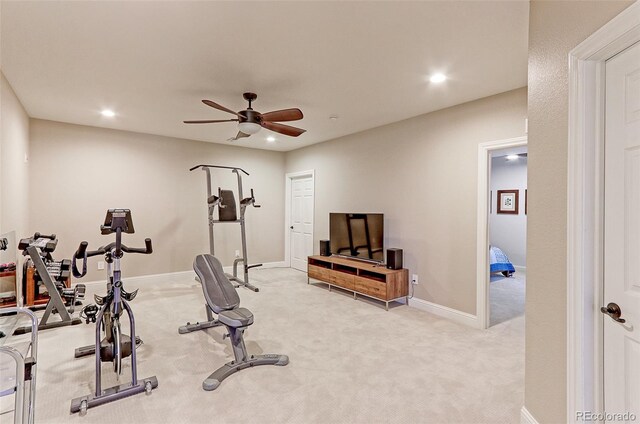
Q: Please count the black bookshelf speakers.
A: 2